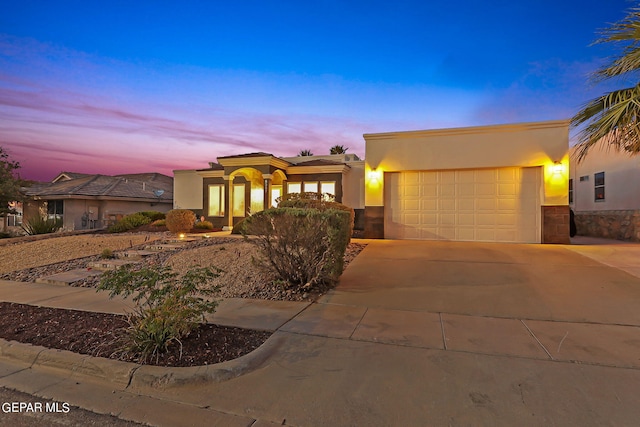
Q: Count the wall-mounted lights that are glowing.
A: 2